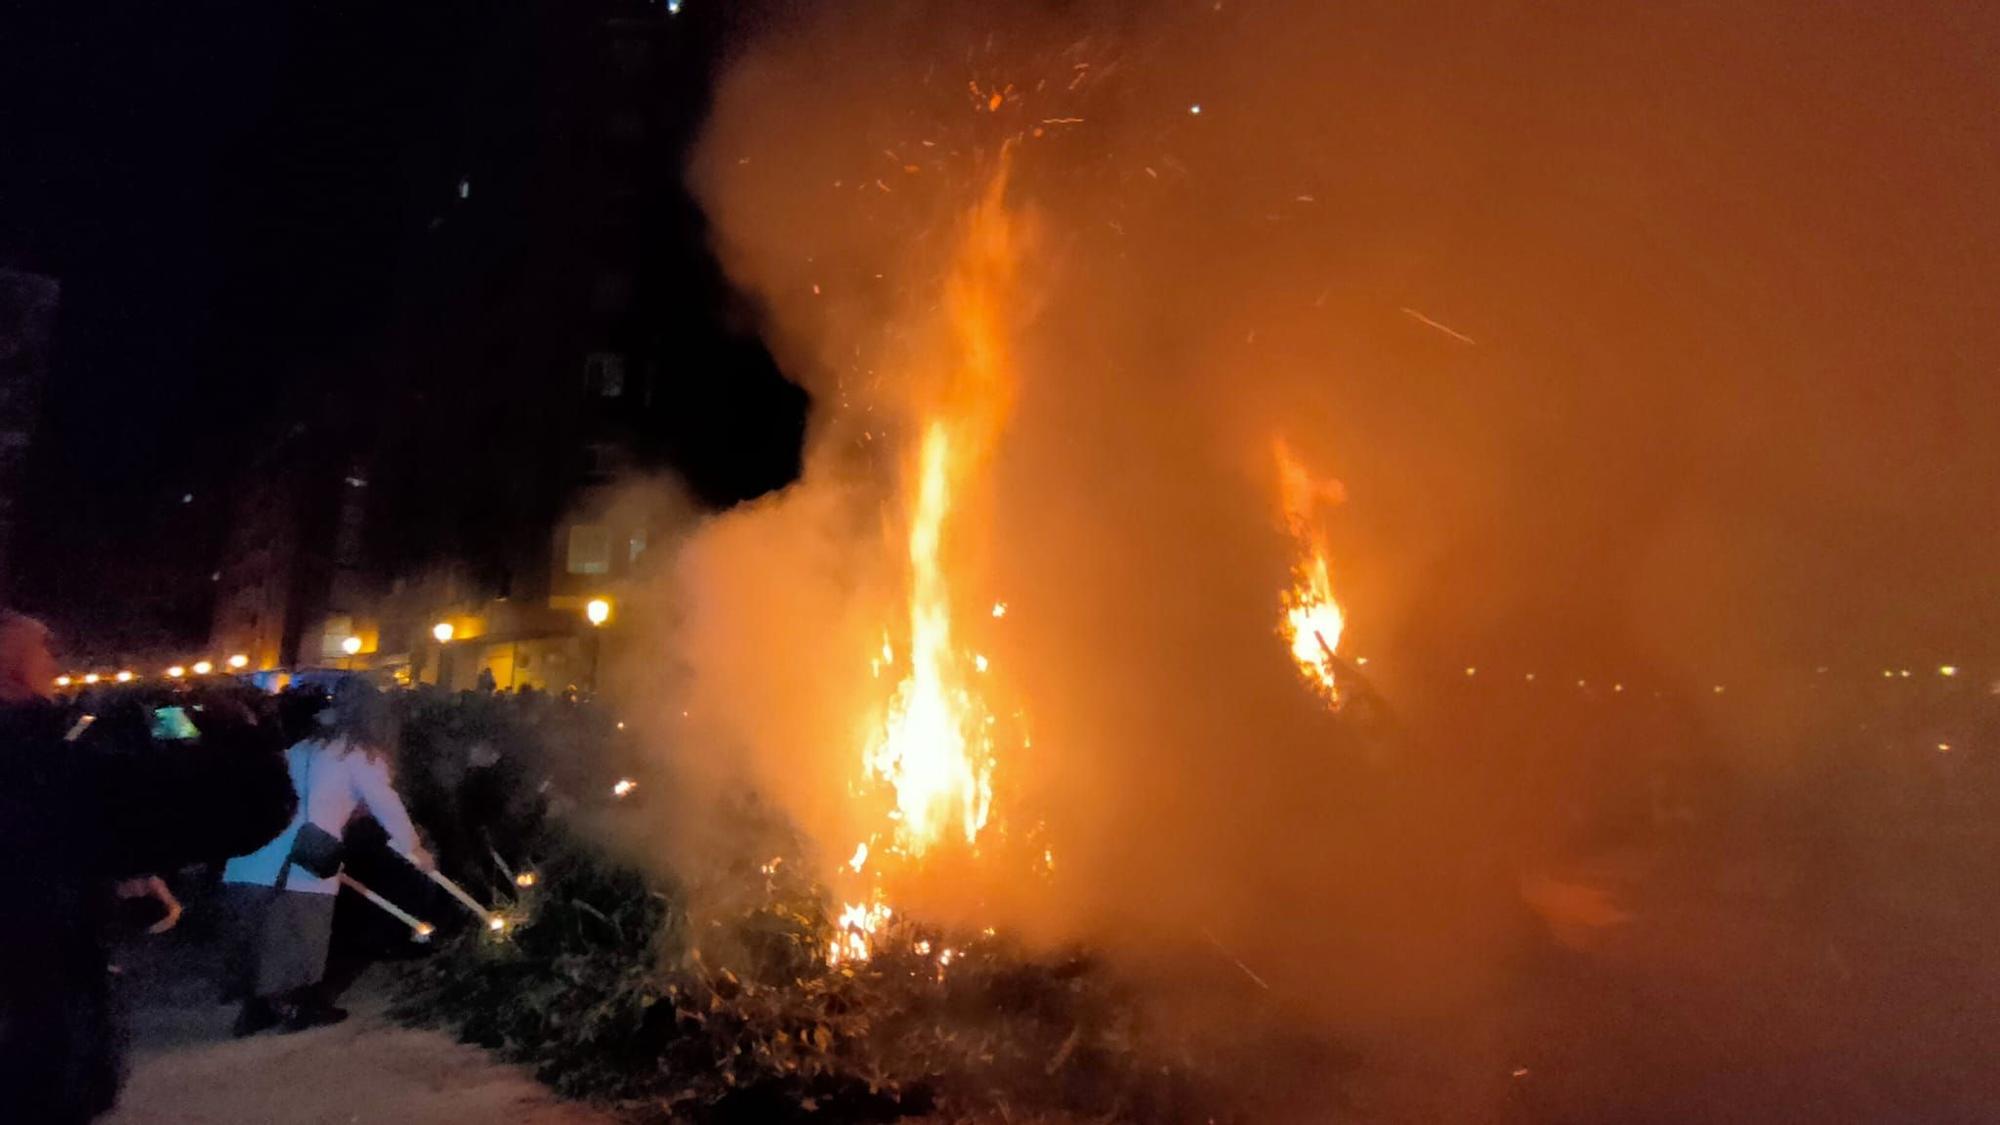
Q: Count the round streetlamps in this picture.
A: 9